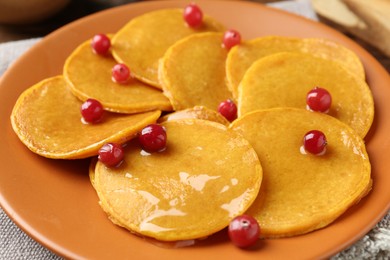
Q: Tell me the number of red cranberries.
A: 11